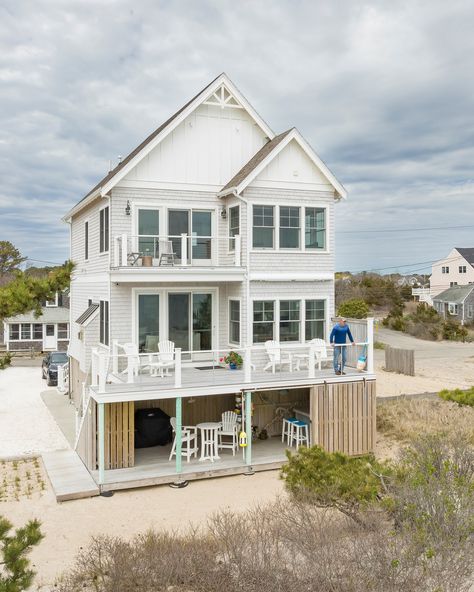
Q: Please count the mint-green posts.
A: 3